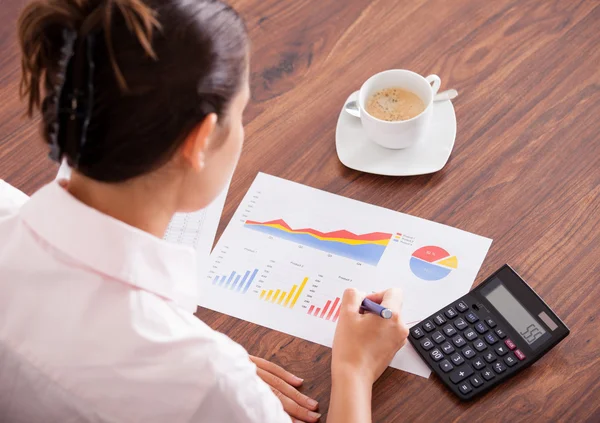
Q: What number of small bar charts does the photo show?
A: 3